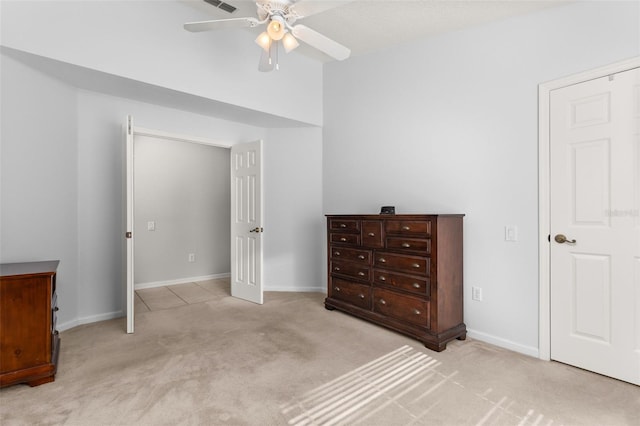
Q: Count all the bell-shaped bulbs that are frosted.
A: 3